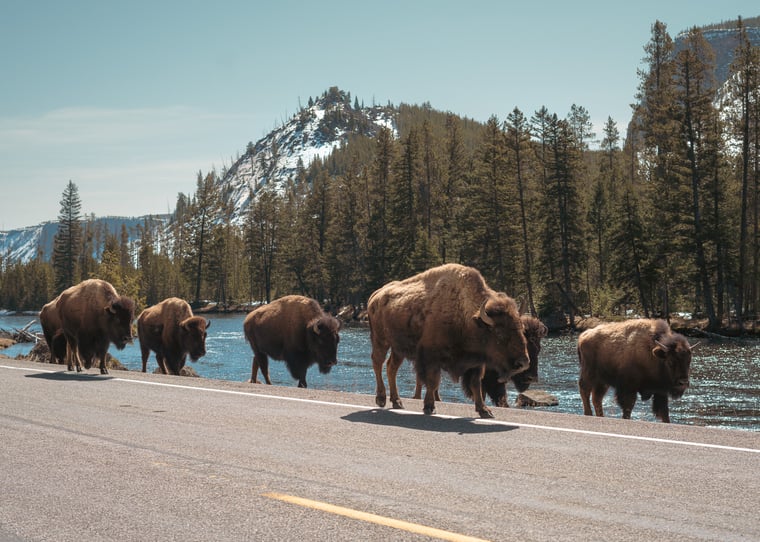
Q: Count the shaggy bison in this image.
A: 7